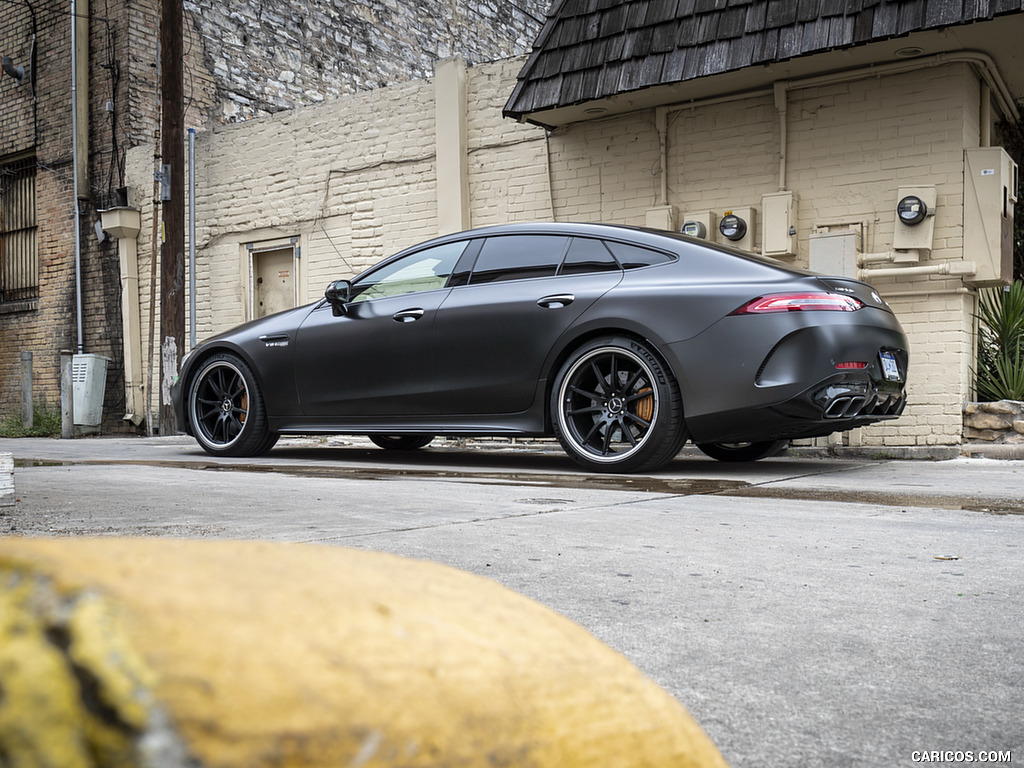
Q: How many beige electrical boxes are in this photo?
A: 7